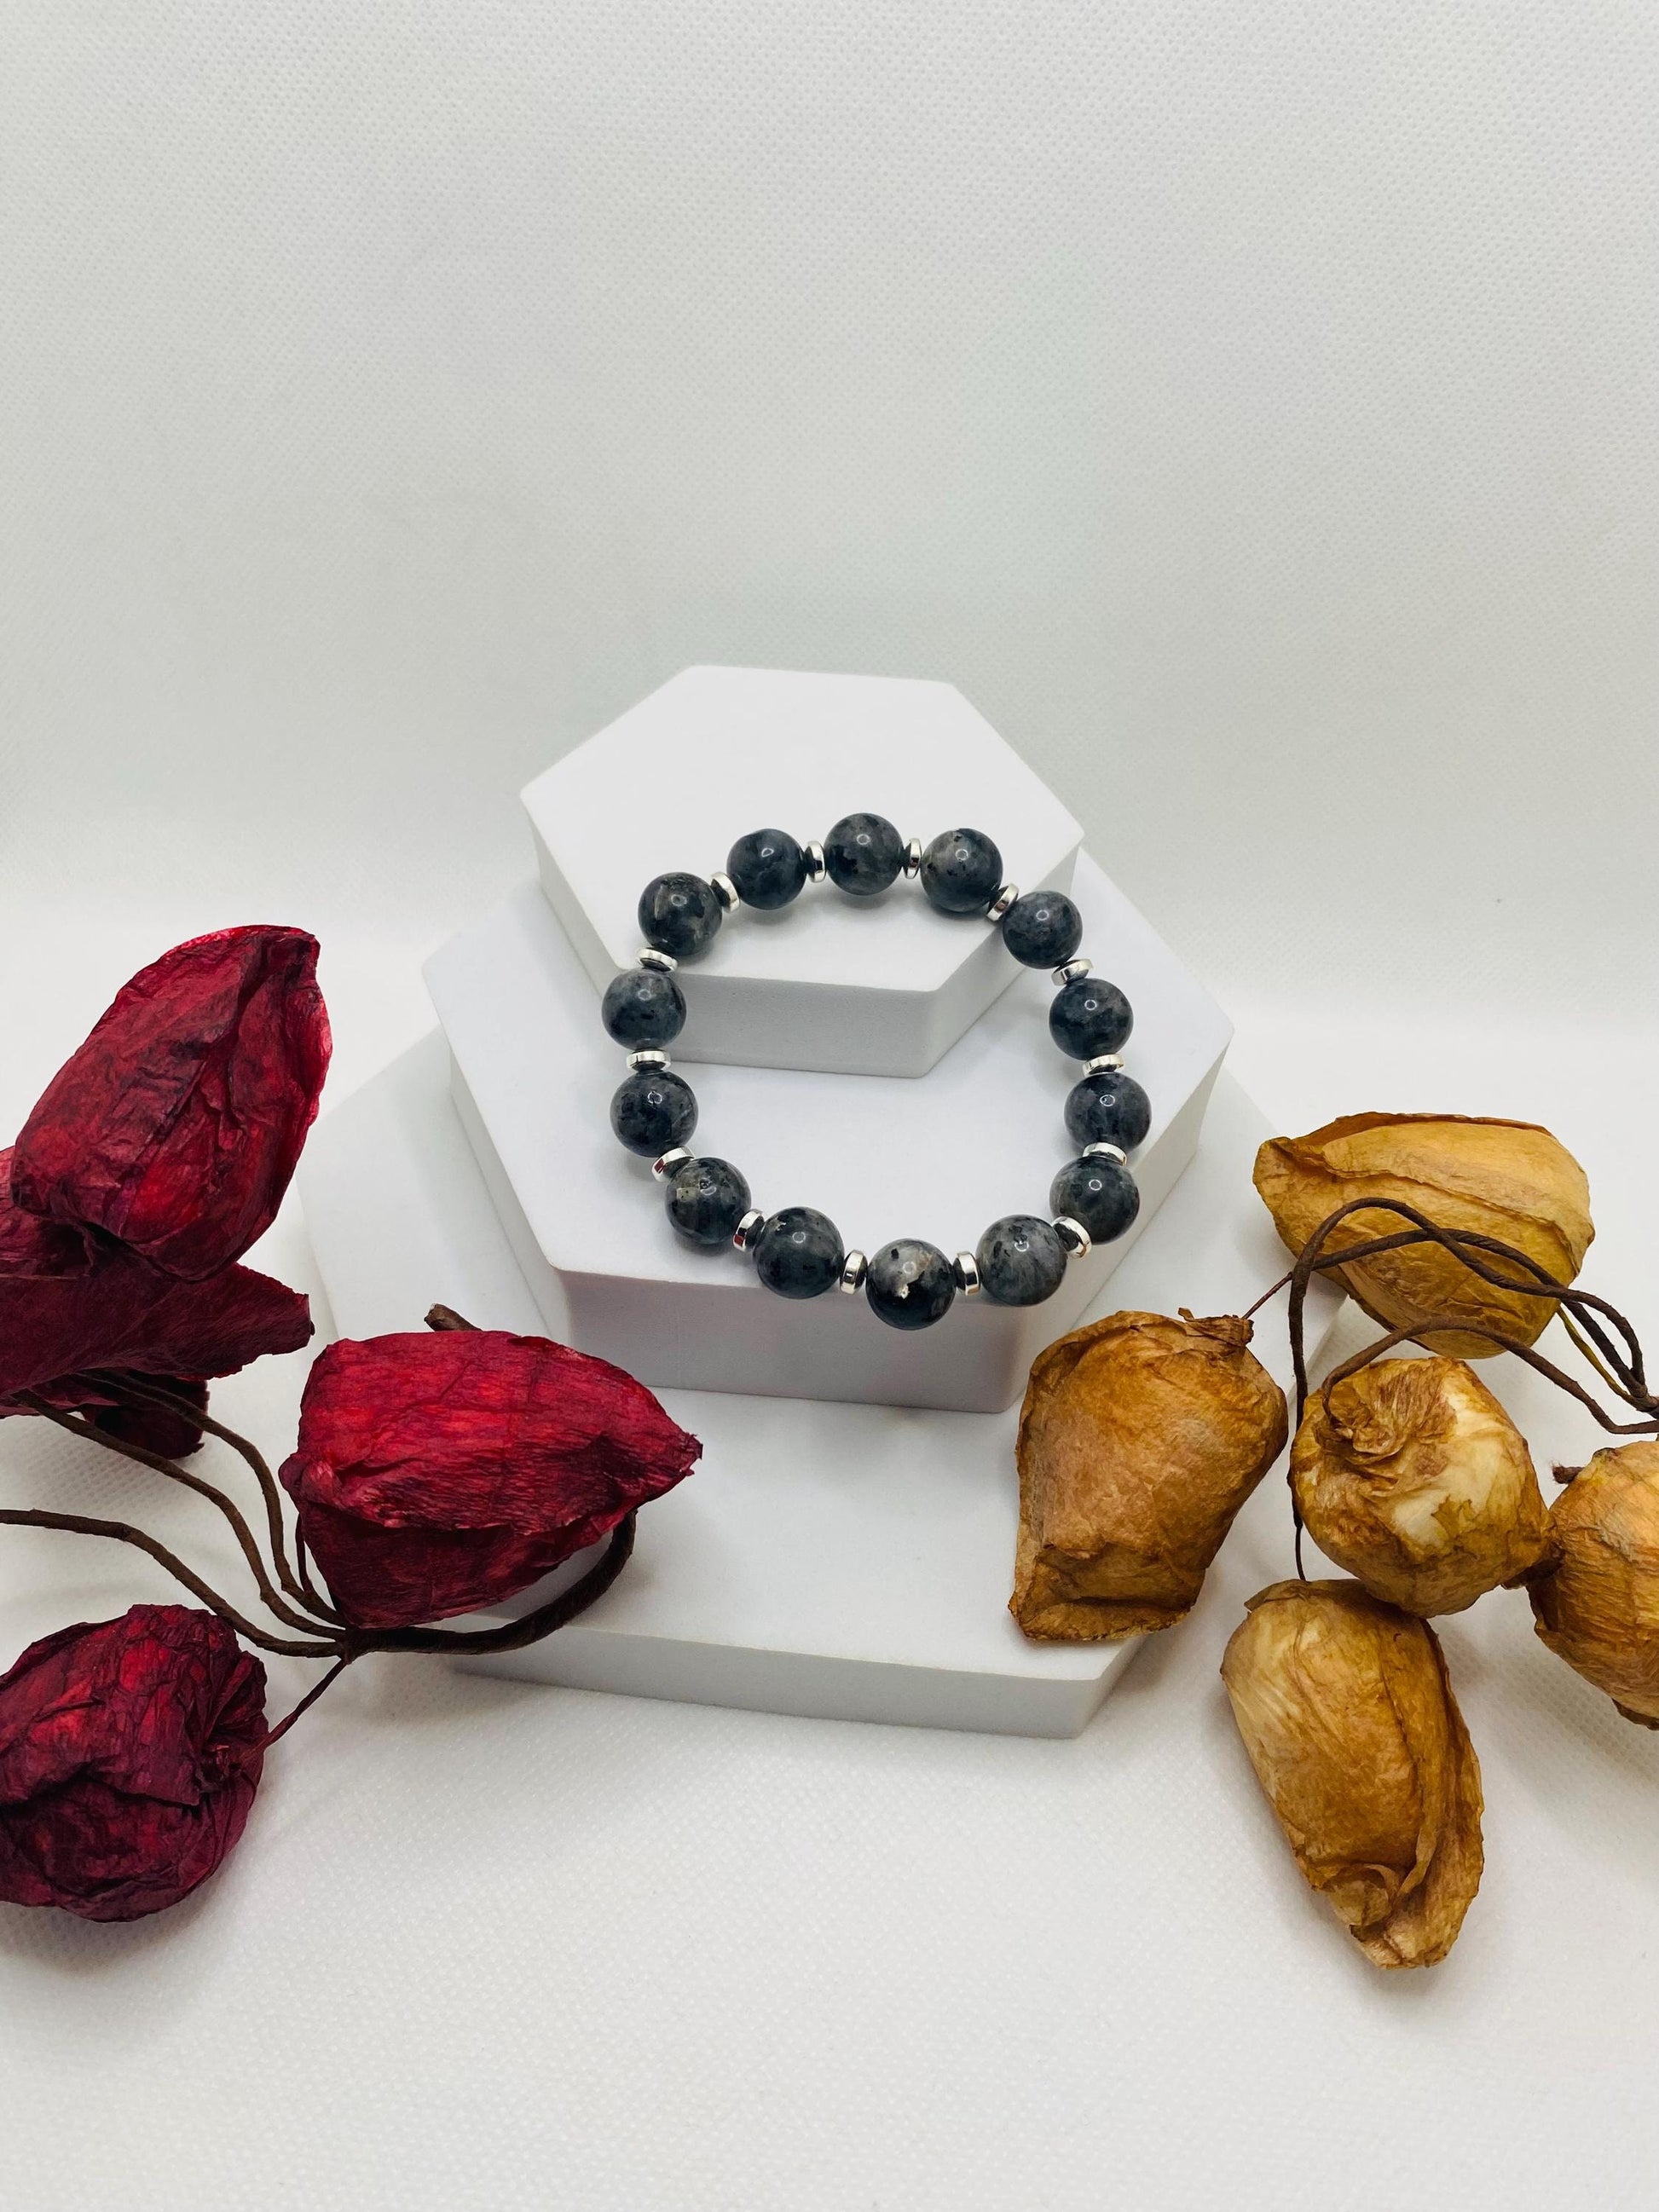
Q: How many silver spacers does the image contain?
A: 14